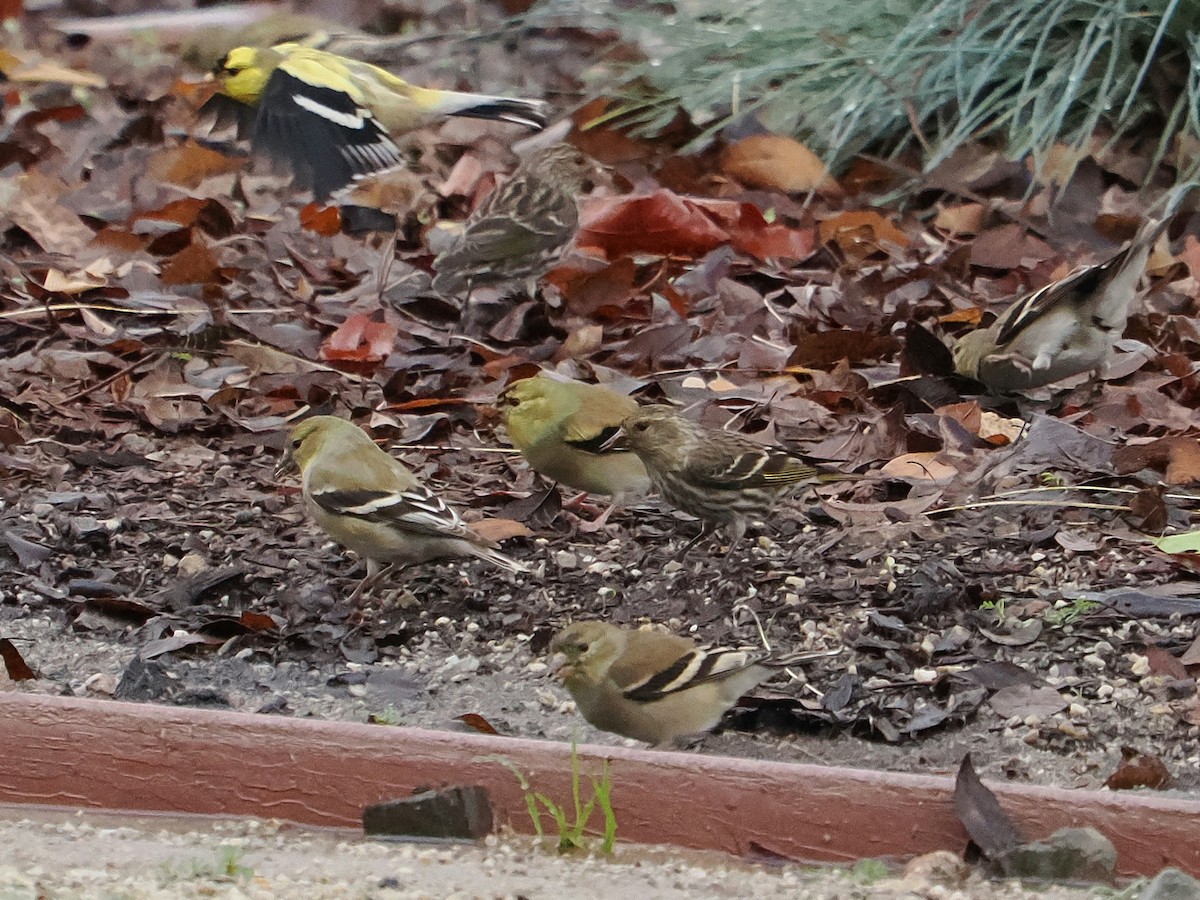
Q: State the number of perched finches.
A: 6